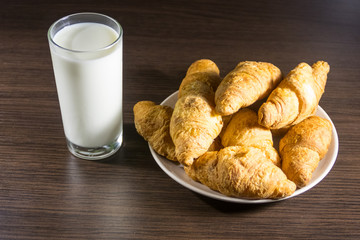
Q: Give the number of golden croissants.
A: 7